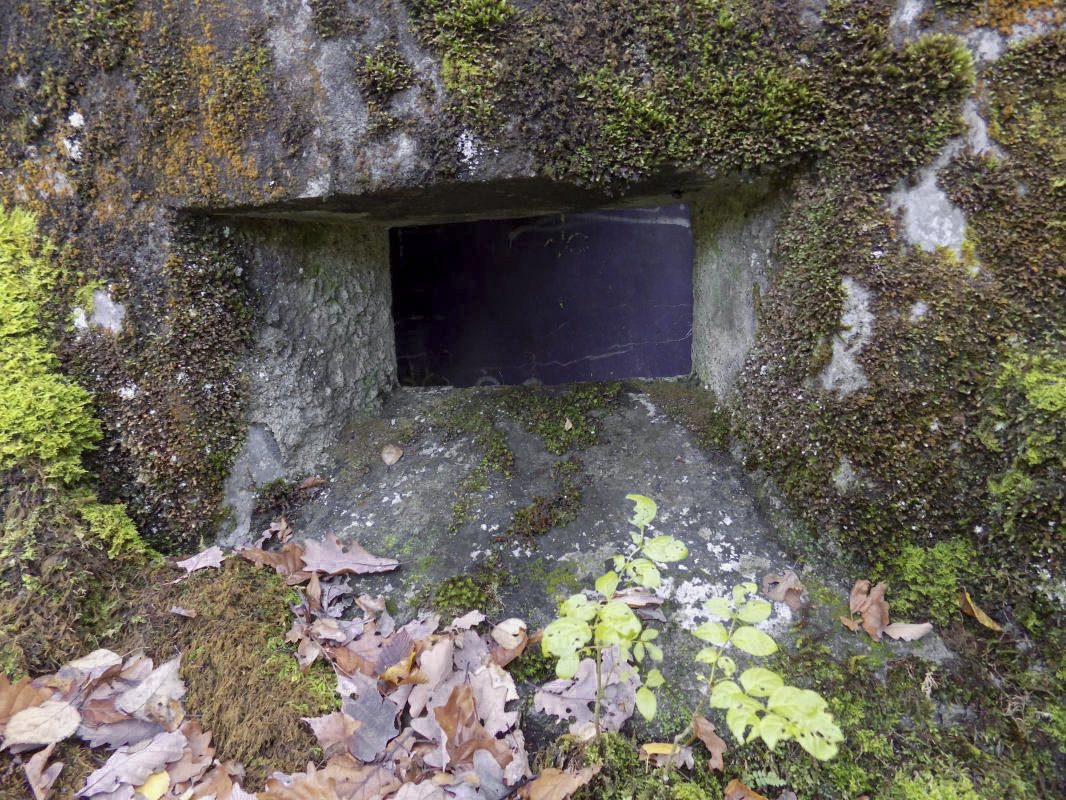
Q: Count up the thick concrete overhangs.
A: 1